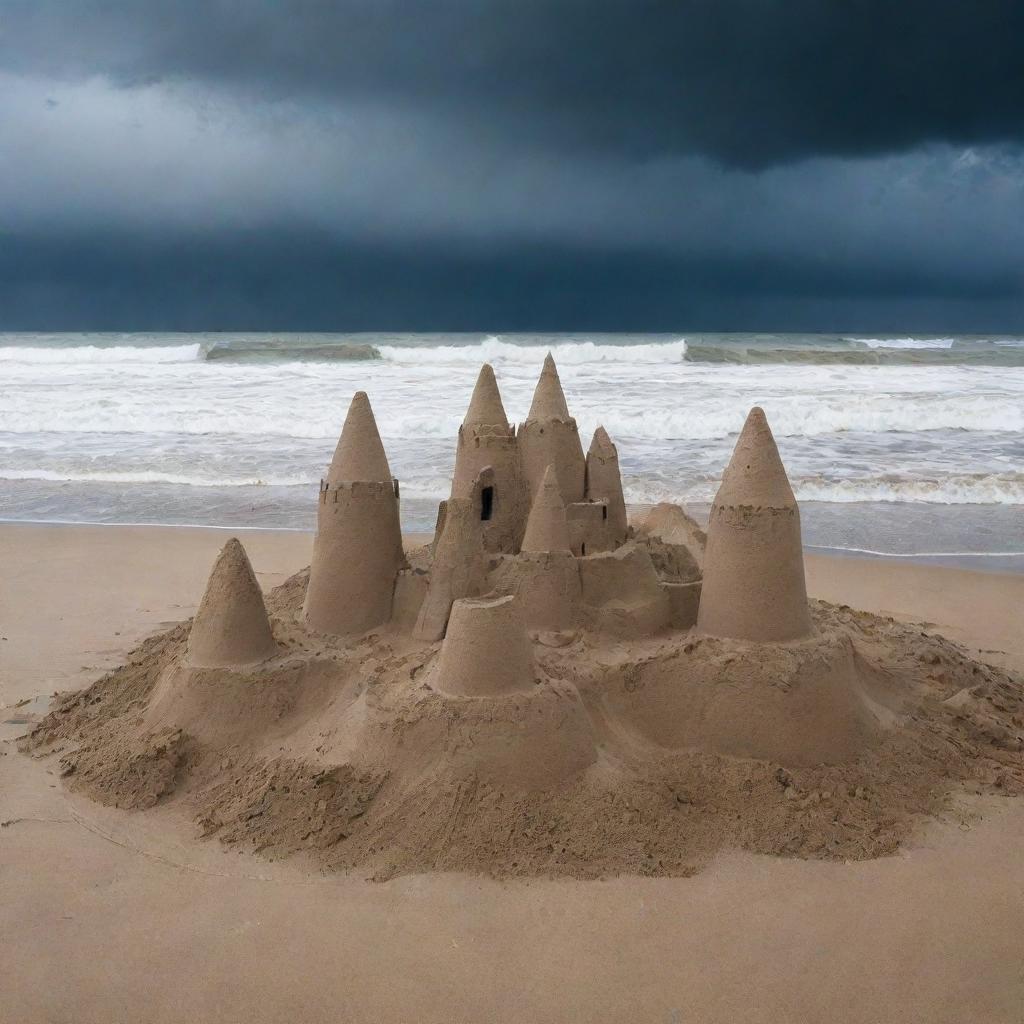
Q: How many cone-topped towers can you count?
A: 7